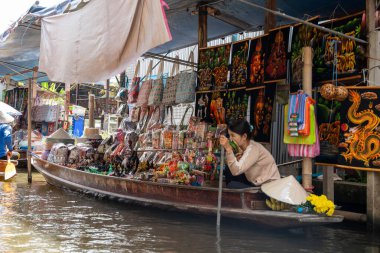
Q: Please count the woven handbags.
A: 5